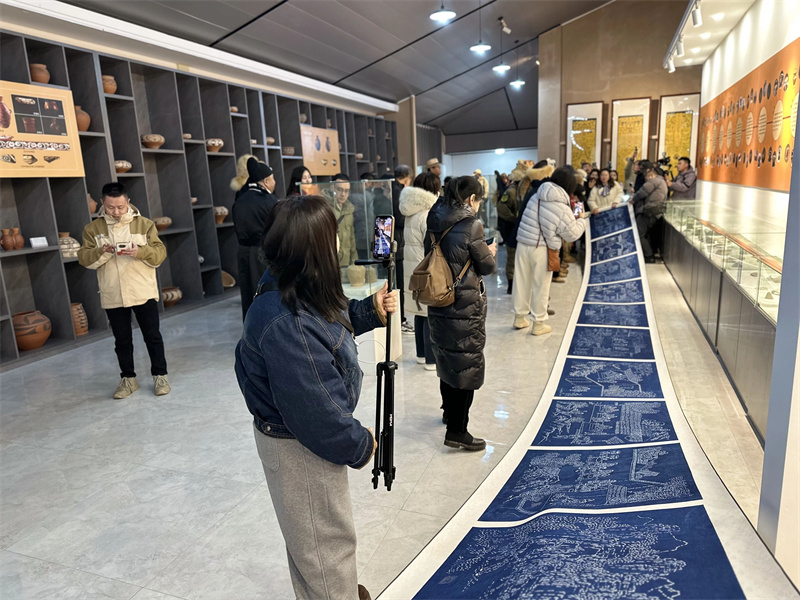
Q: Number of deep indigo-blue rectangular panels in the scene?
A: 10